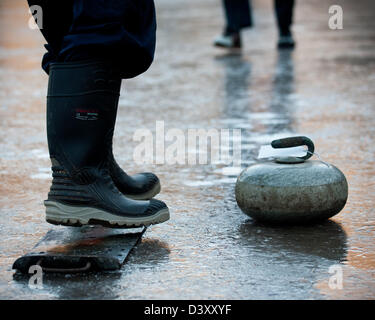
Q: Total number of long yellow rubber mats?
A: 0